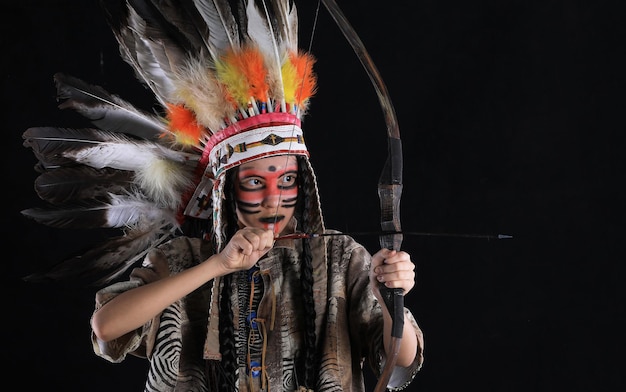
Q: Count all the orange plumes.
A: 3